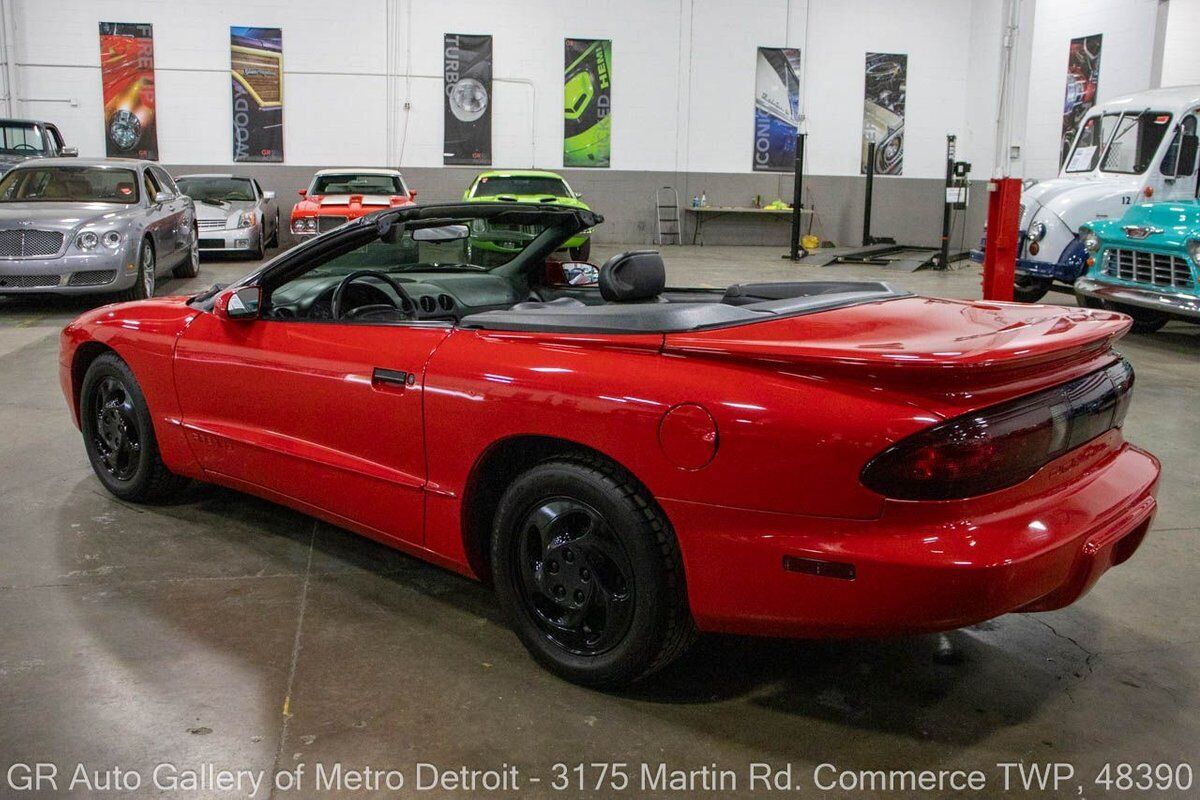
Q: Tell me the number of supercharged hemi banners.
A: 1